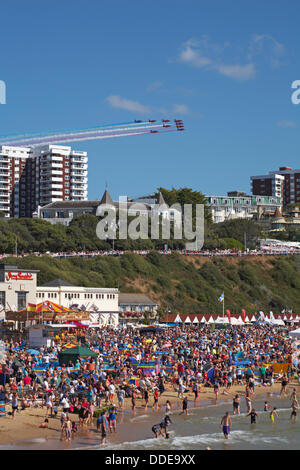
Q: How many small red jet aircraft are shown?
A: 9